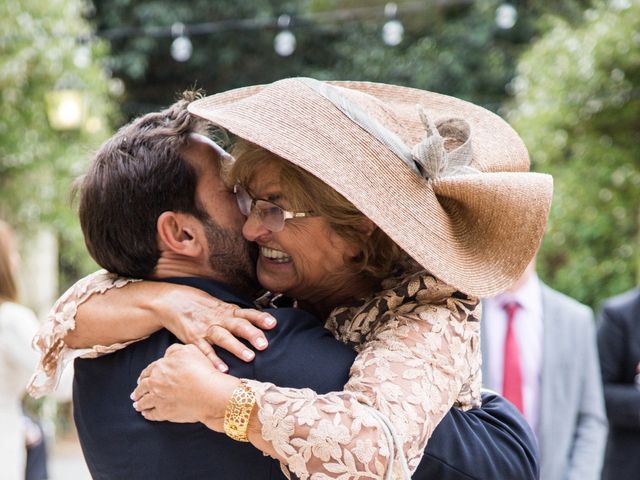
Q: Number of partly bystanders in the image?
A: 3